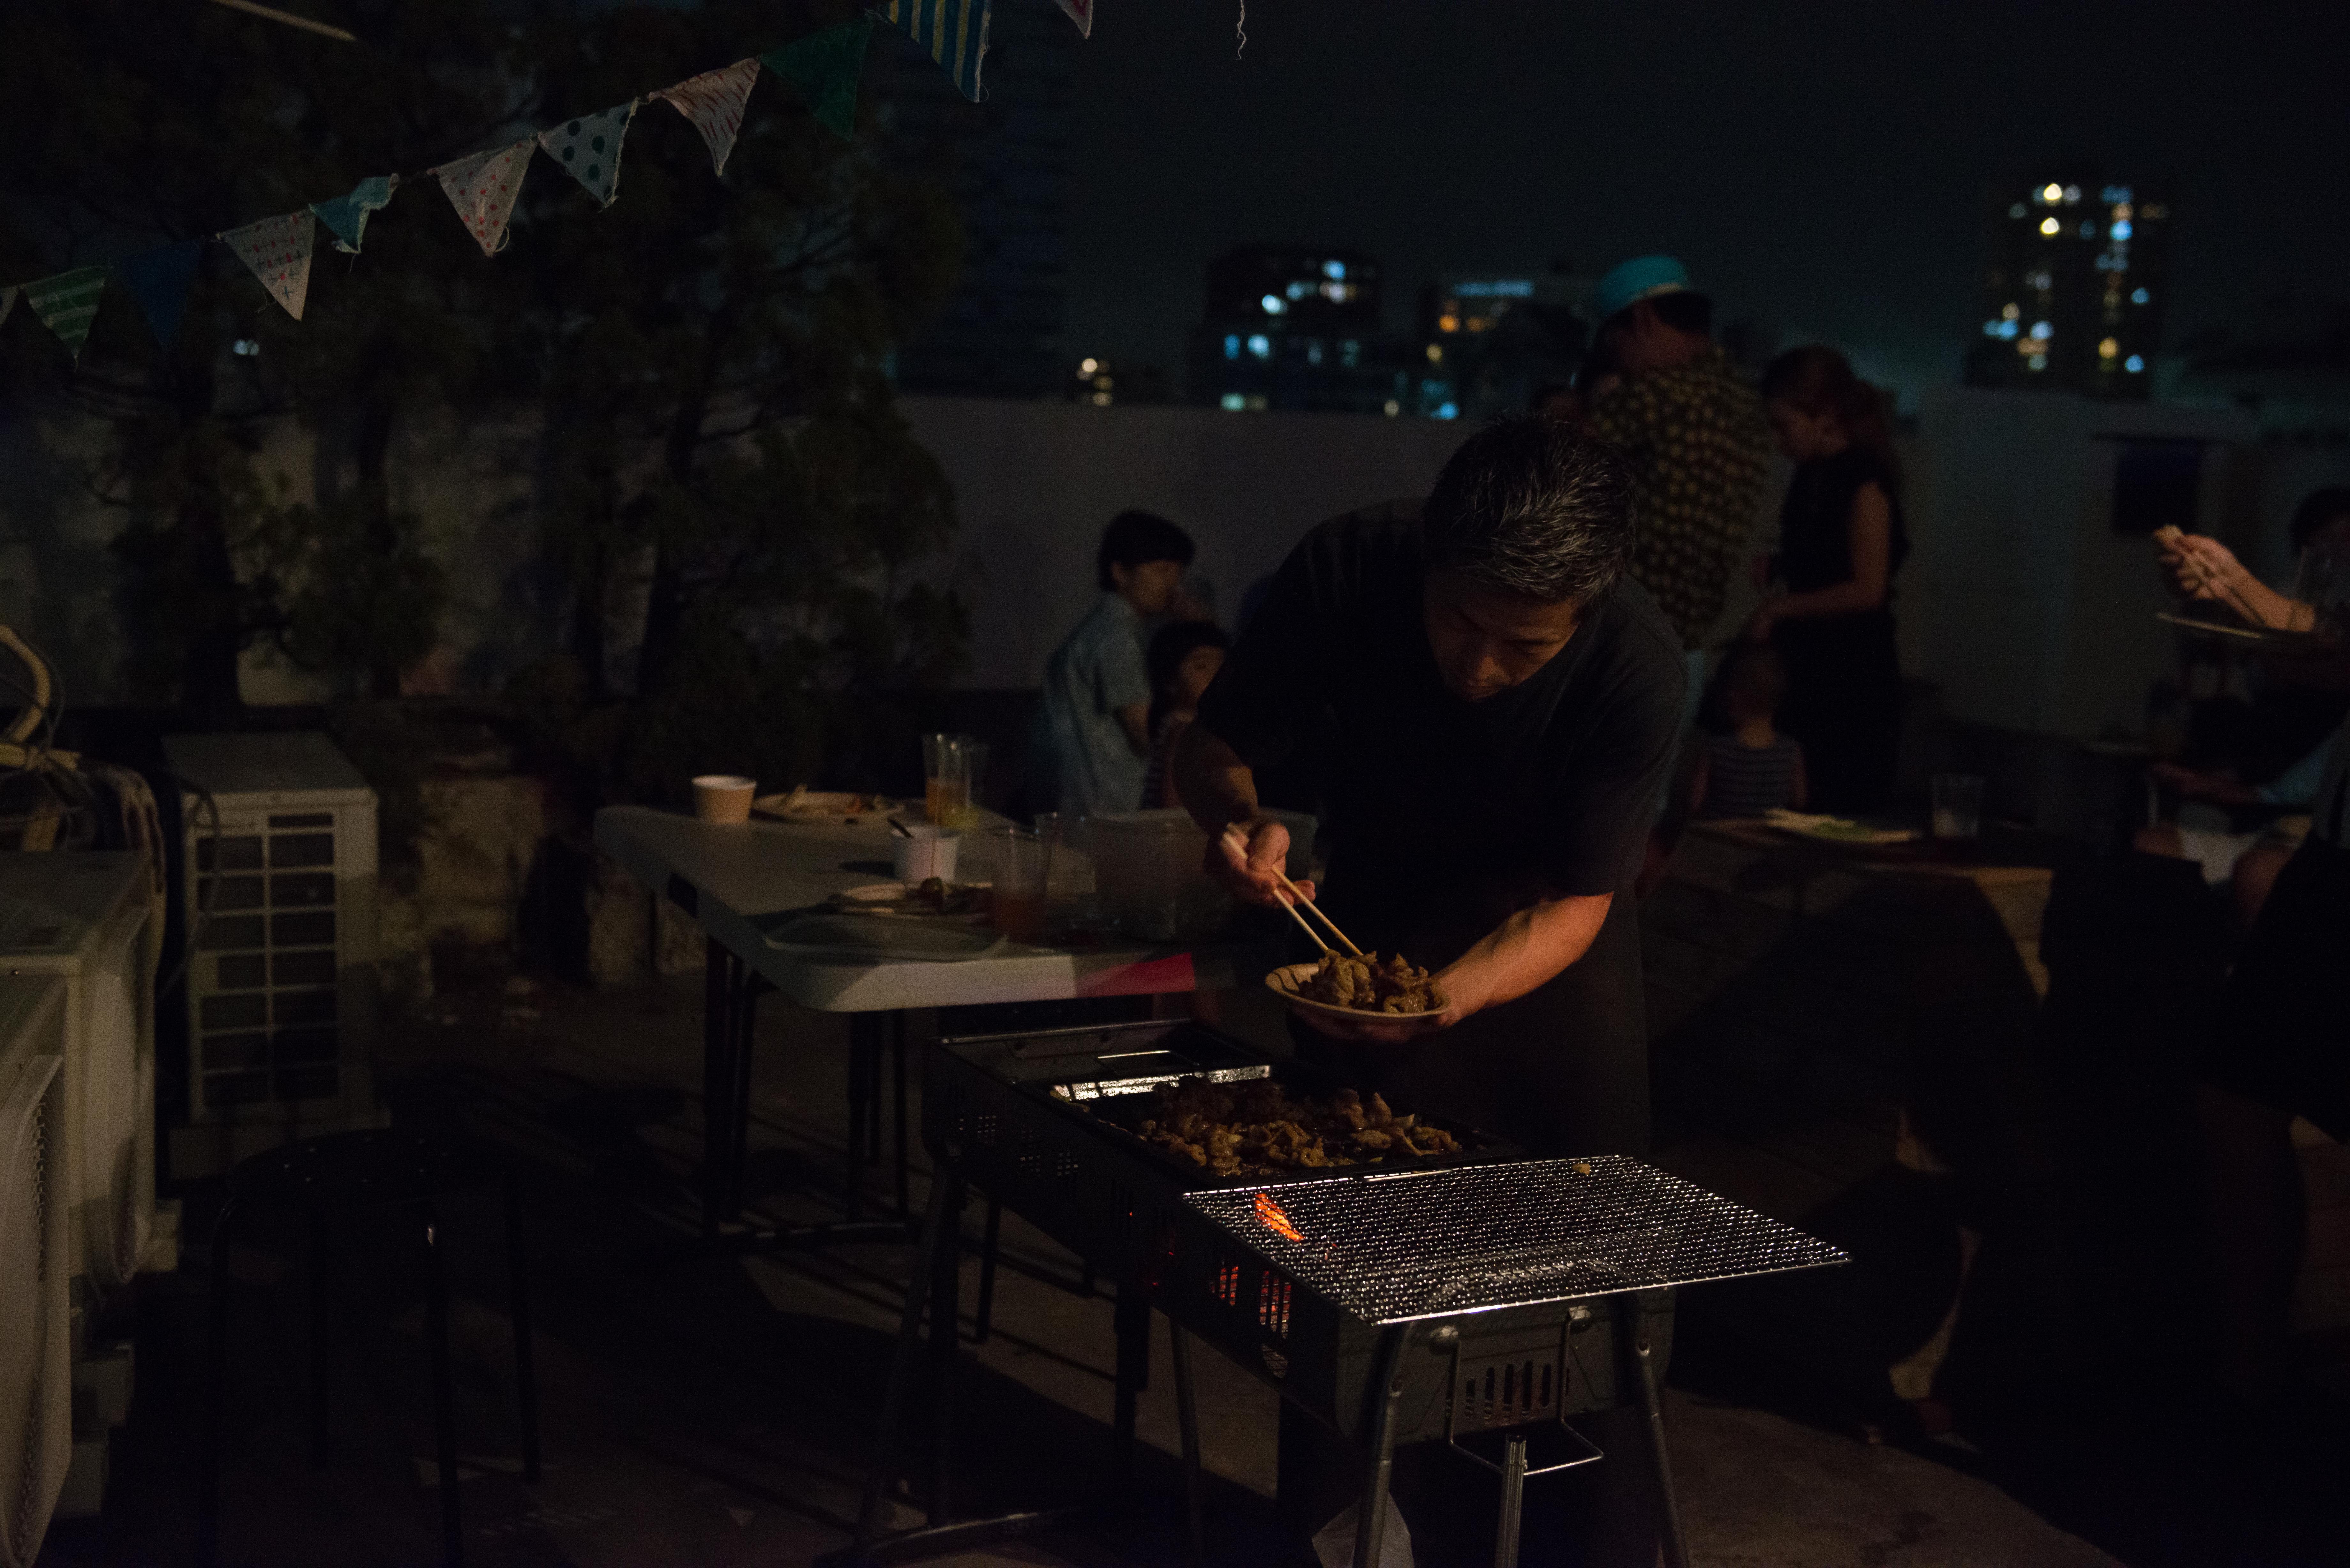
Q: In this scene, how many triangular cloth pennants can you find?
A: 11